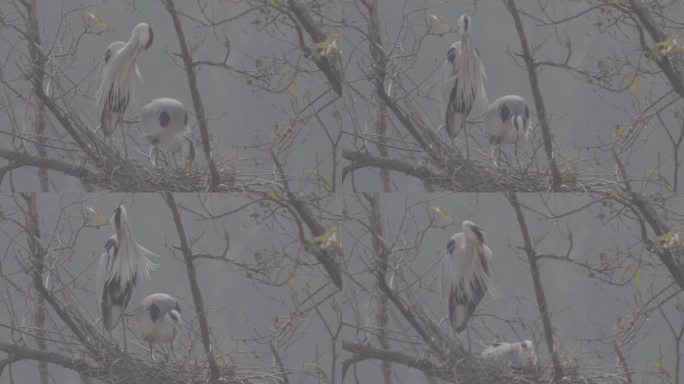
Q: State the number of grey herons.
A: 8